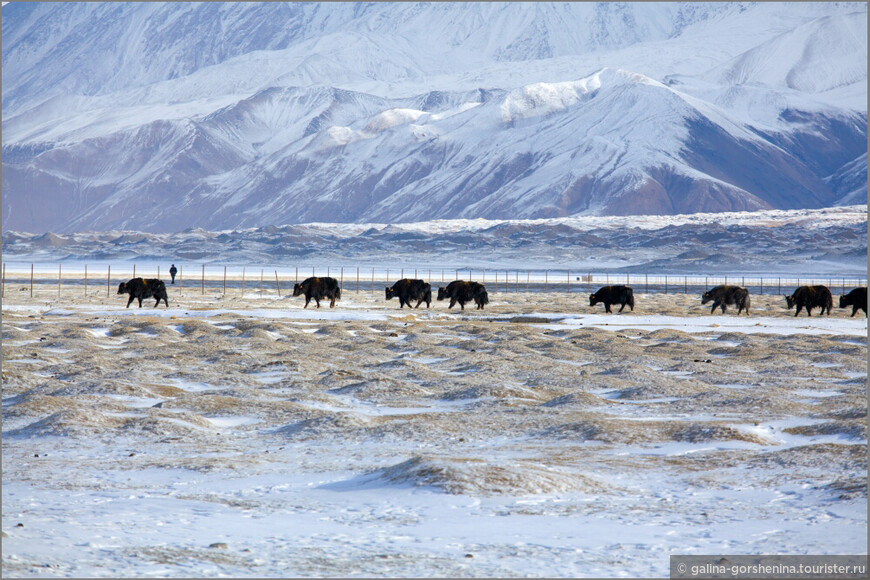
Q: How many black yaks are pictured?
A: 8